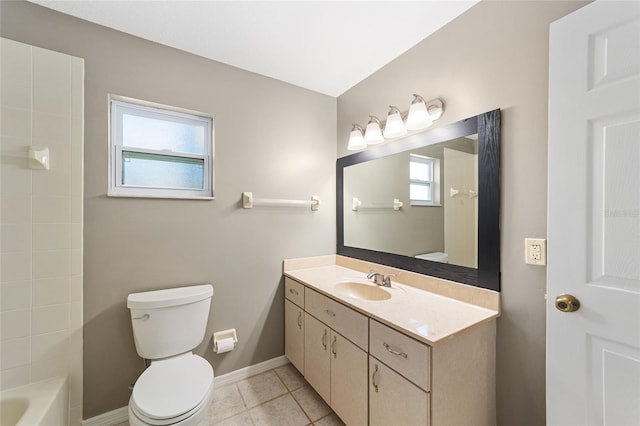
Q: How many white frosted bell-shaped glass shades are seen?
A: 4